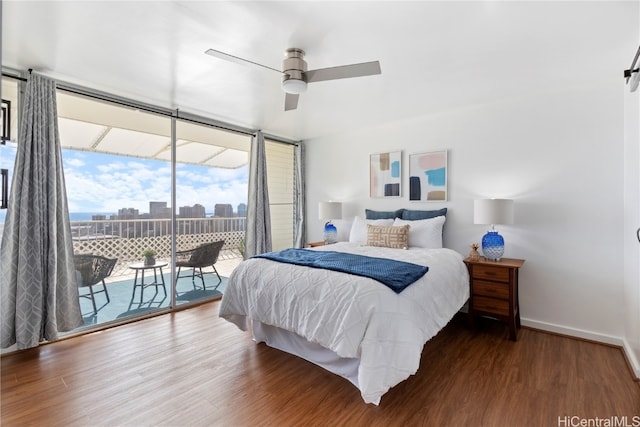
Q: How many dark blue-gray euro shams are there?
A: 2